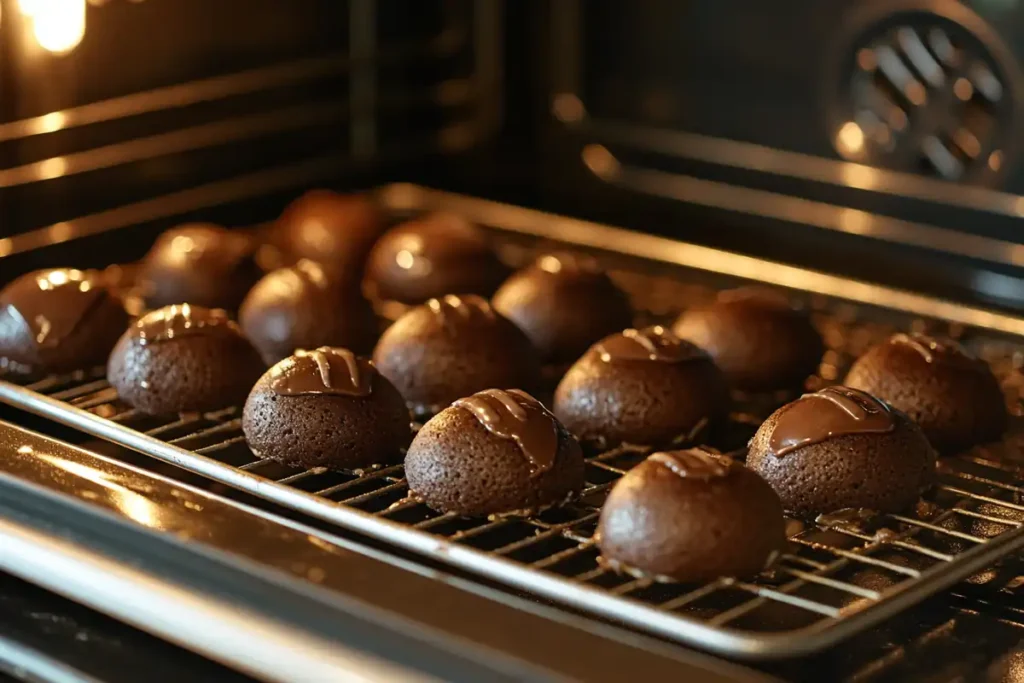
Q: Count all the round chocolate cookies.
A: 15